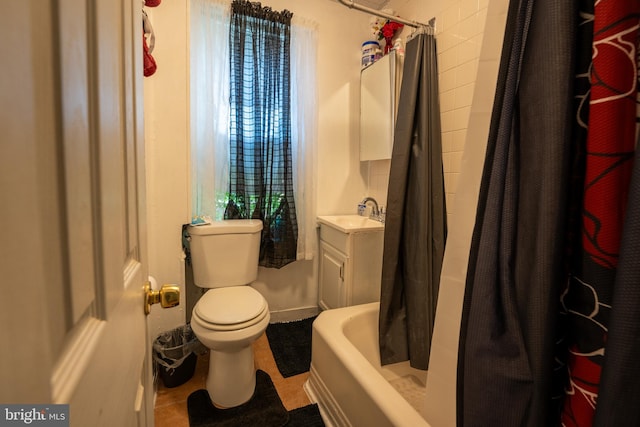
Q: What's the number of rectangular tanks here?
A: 1